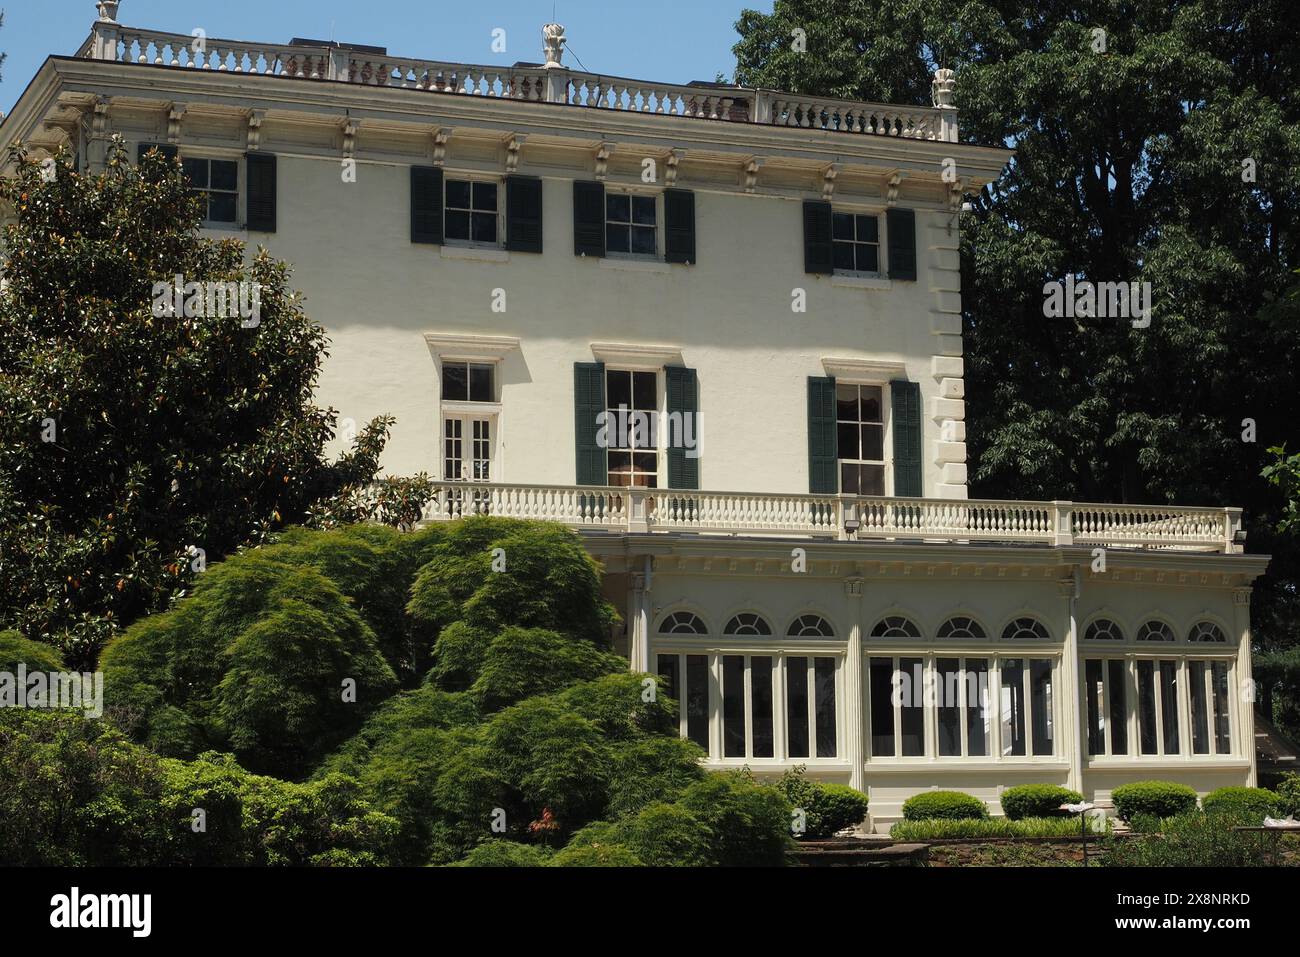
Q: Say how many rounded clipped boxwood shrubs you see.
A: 5